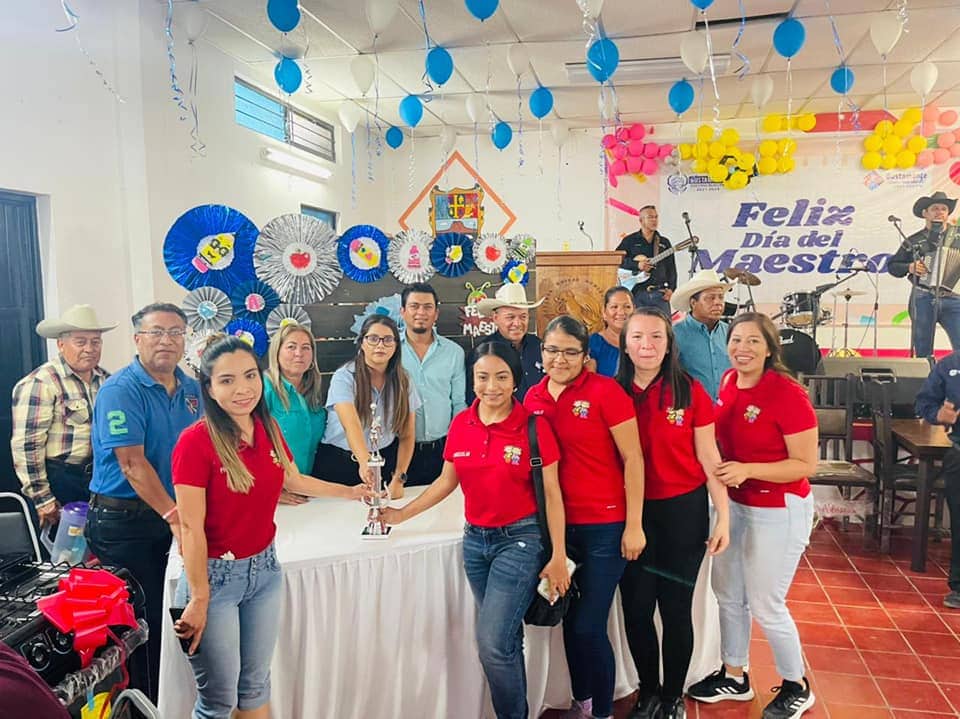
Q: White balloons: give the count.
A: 14